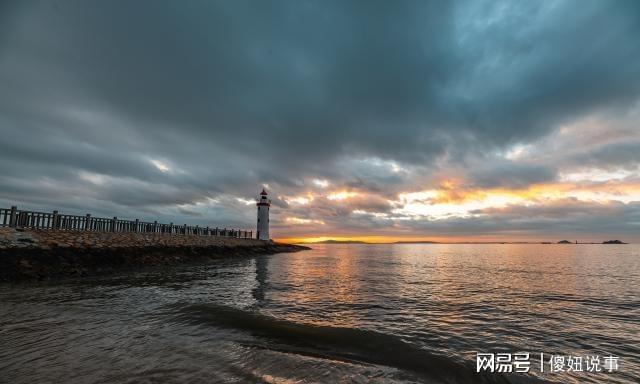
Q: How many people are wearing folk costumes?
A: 0